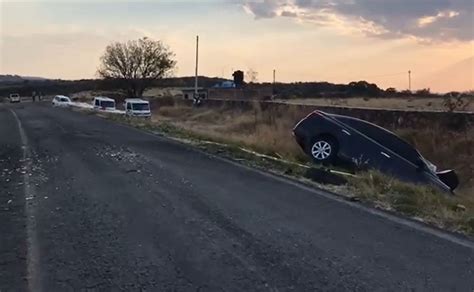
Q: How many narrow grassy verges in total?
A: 1